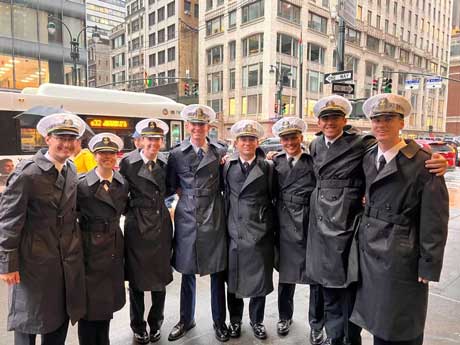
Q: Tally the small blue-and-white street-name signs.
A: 2